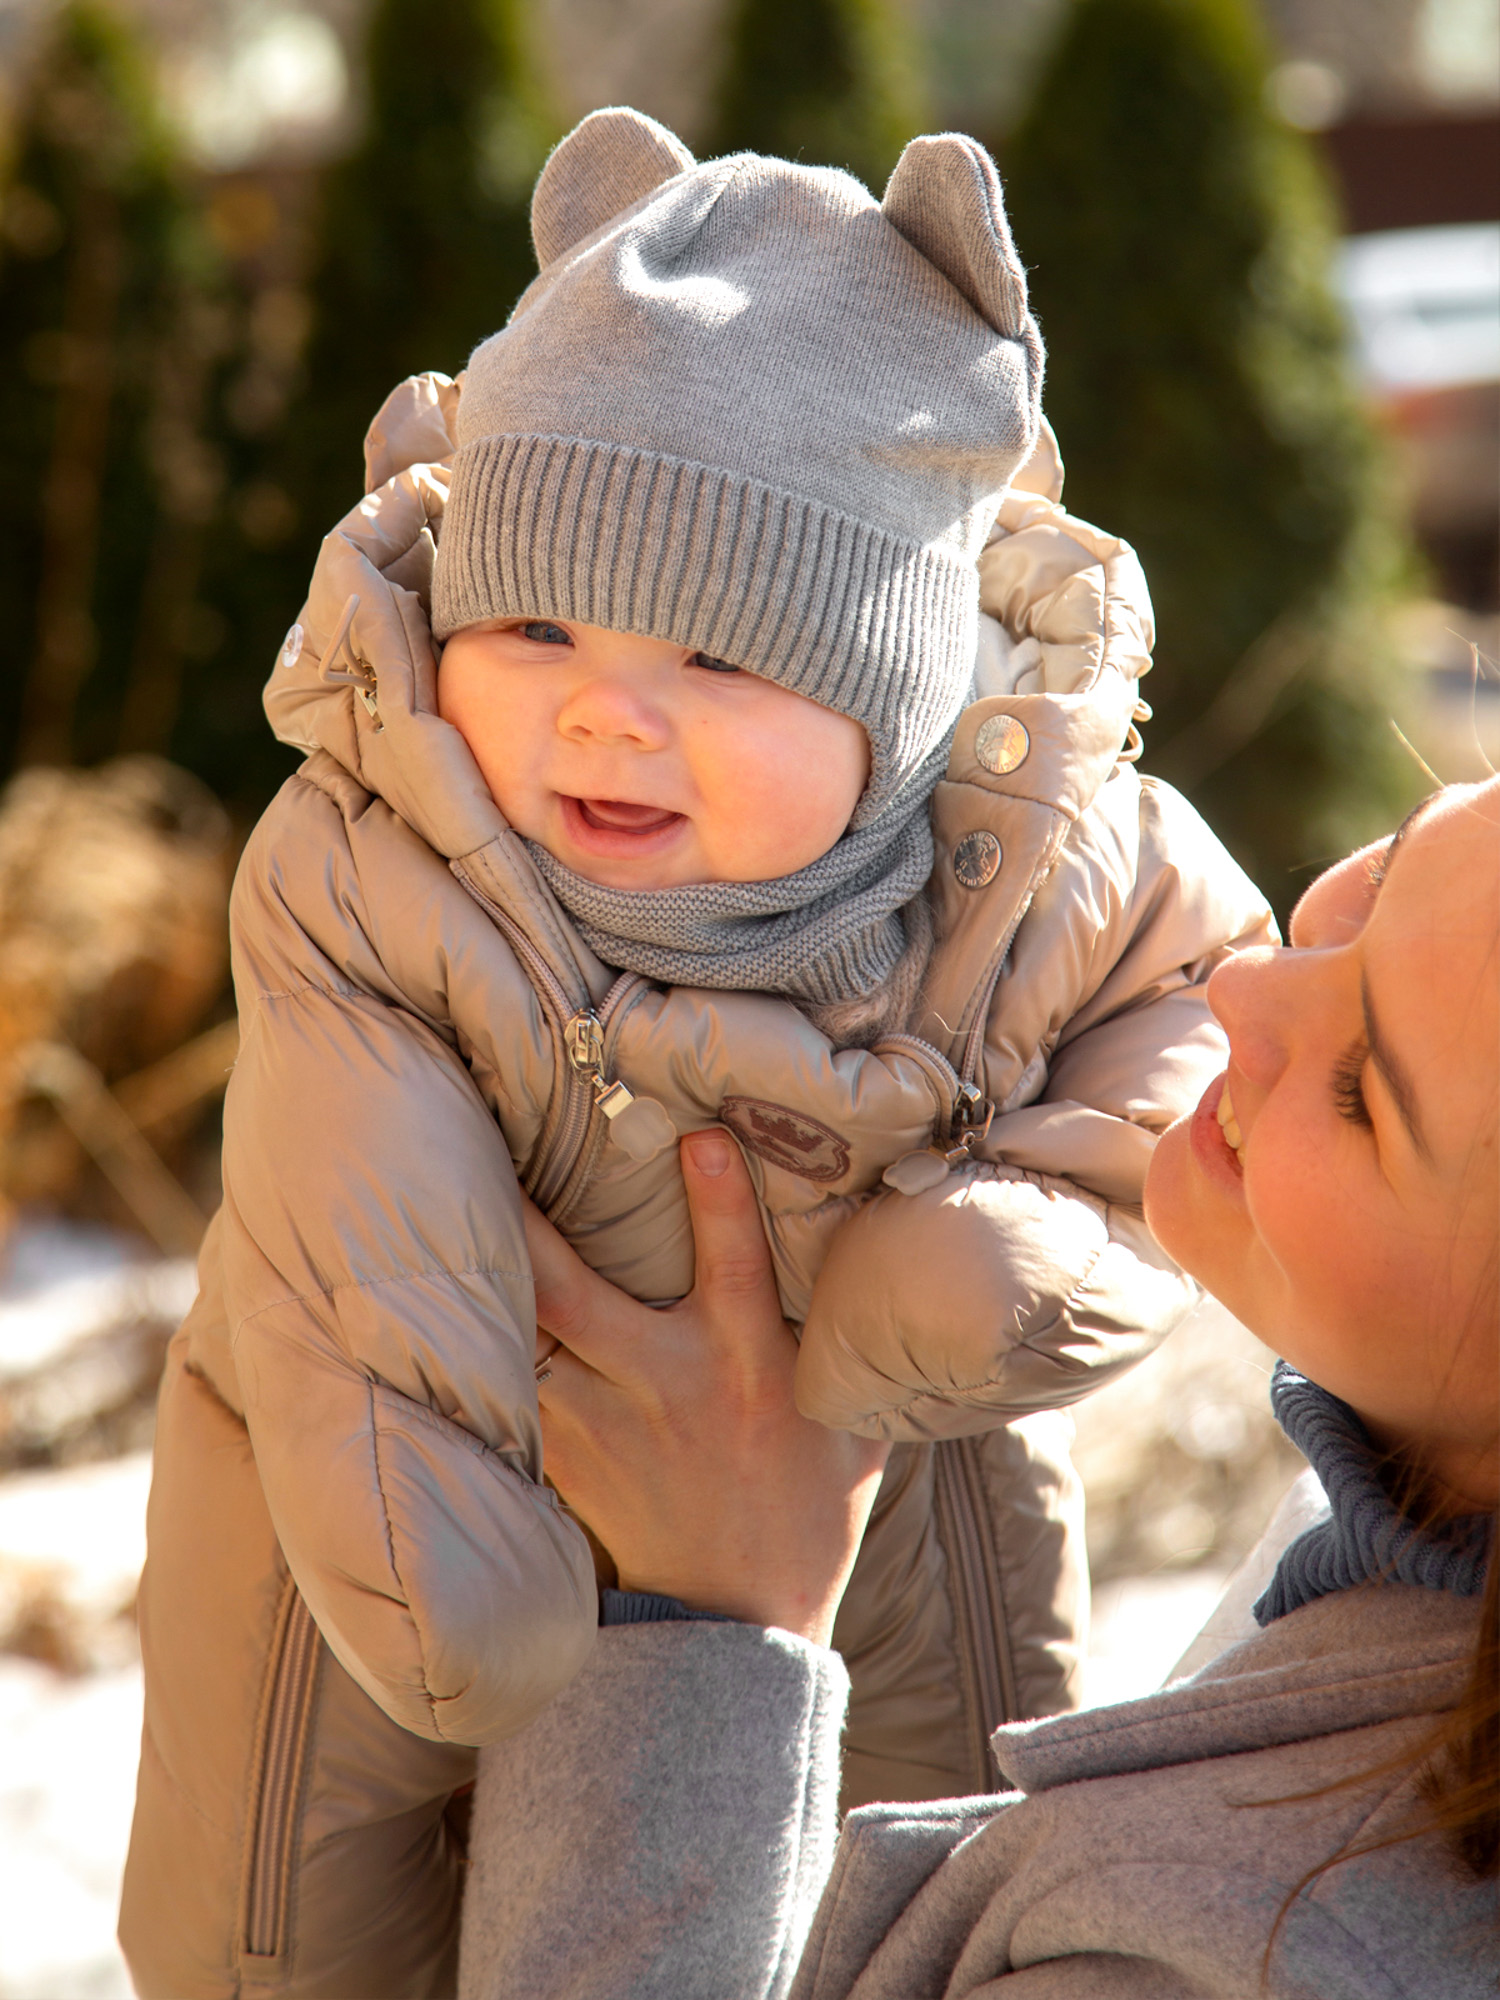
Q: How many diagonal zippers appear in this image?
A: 2